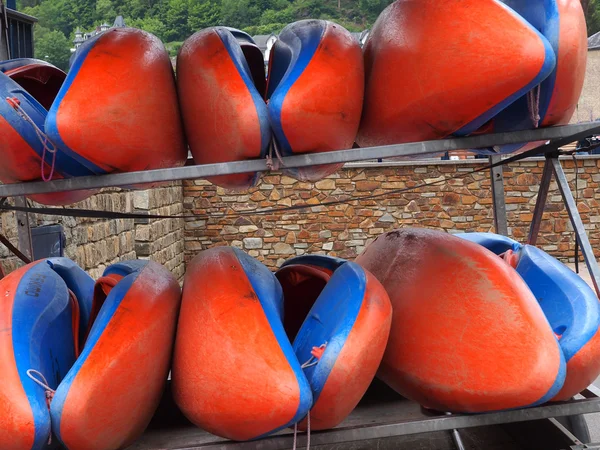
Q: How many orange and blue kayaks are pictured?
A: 12